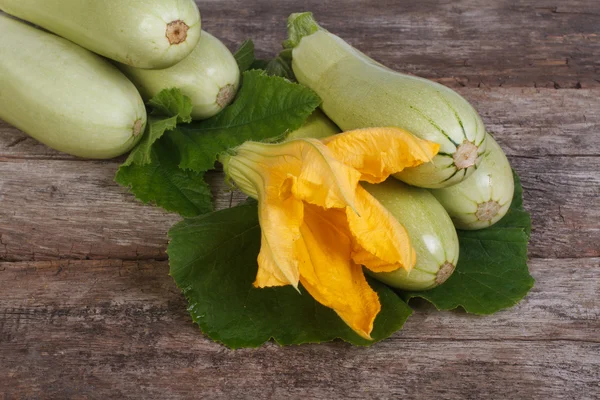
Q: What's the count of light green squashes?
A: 6